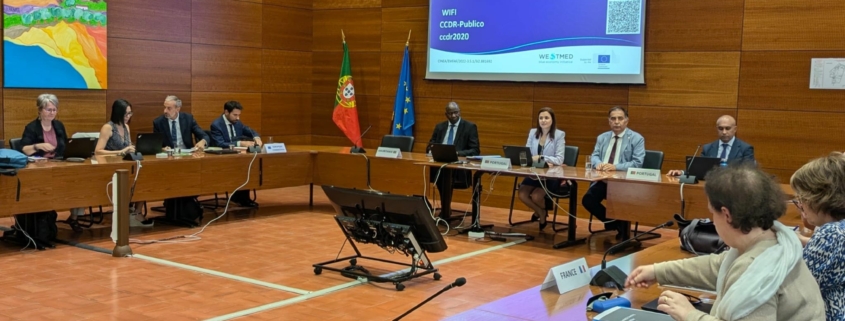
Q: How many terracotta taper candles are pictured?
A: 0